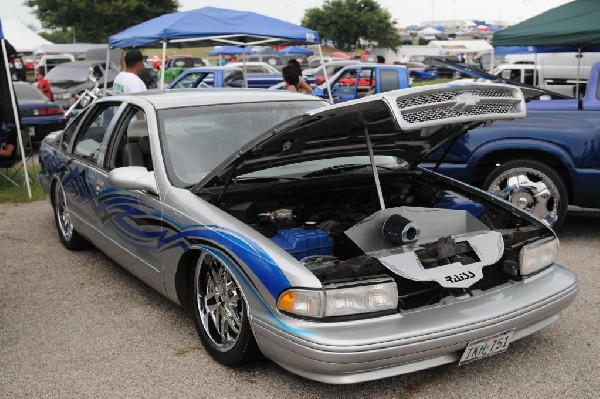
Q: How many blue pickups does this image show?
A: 3